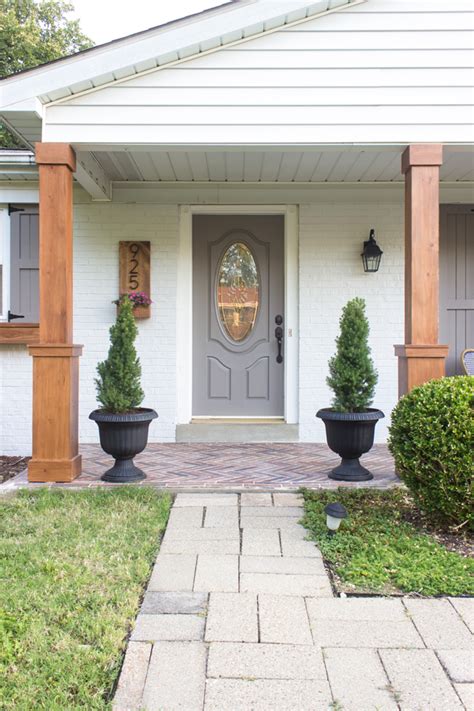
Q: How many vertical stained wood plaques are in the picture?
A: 1